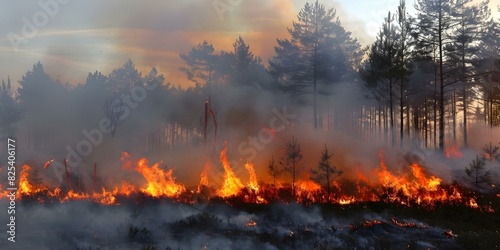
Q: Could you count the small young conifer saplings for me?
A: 5